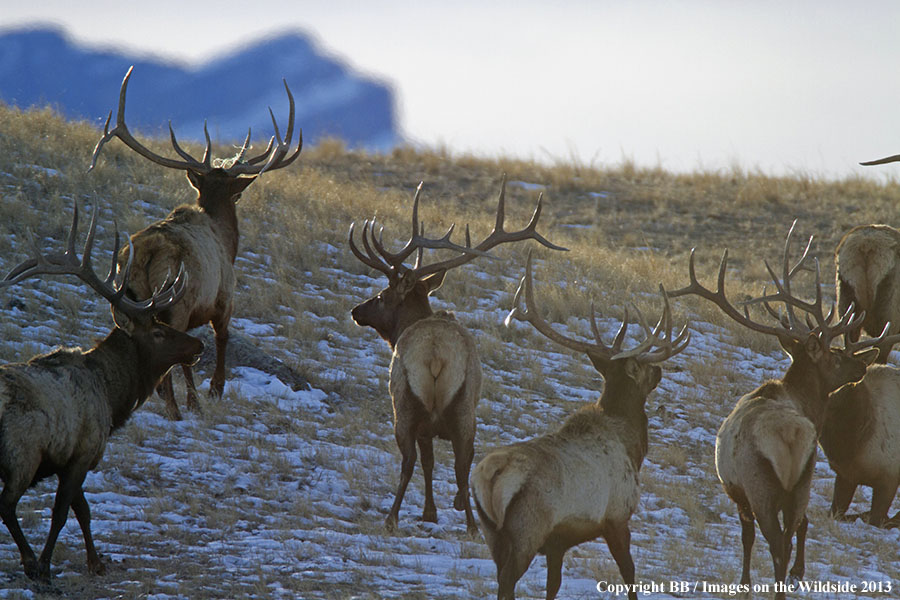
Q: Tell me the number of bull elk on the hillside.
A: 7